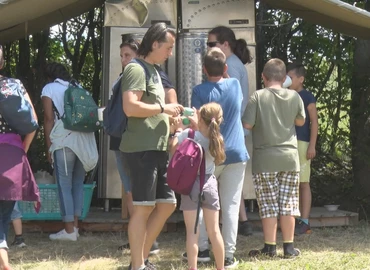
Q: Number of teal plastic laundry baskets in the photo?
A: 1